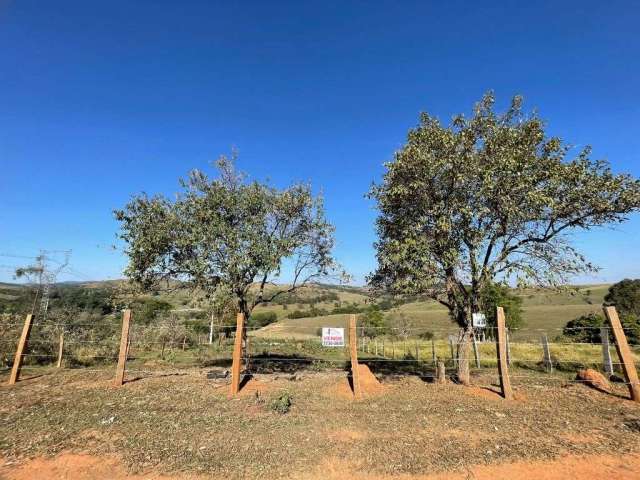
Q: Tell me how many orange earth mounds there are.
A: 2